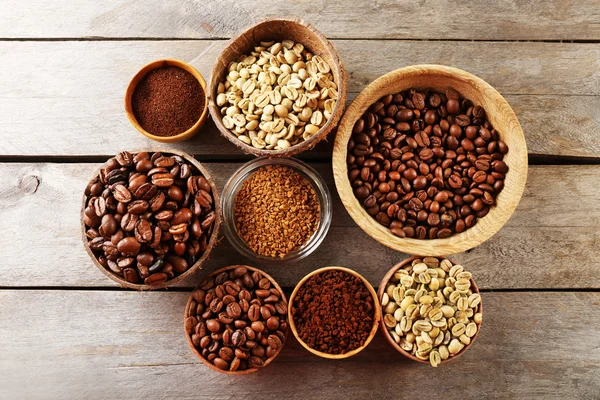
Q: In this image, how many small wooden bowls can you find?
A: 4